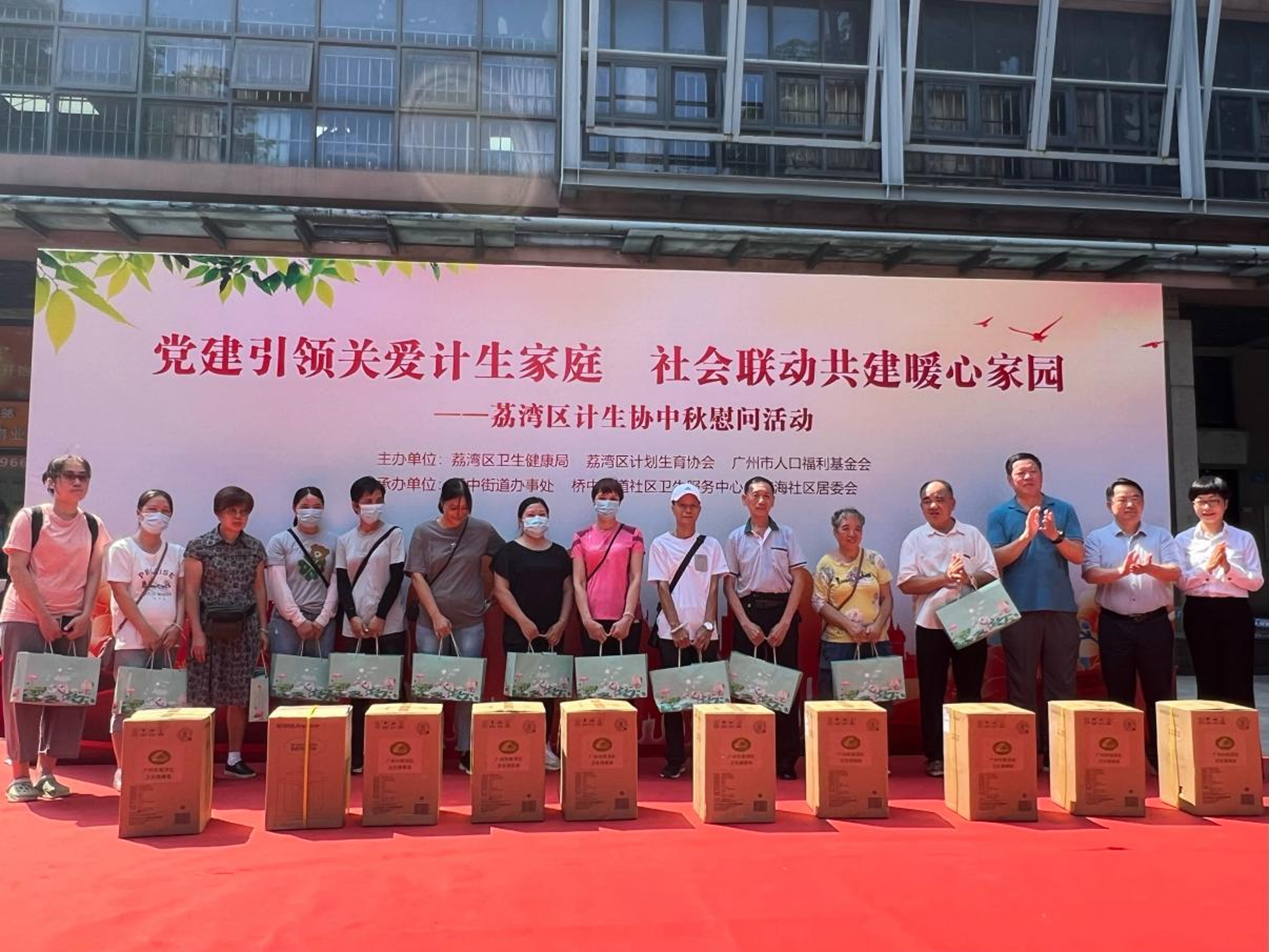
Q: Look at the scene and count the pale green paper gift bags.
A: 12